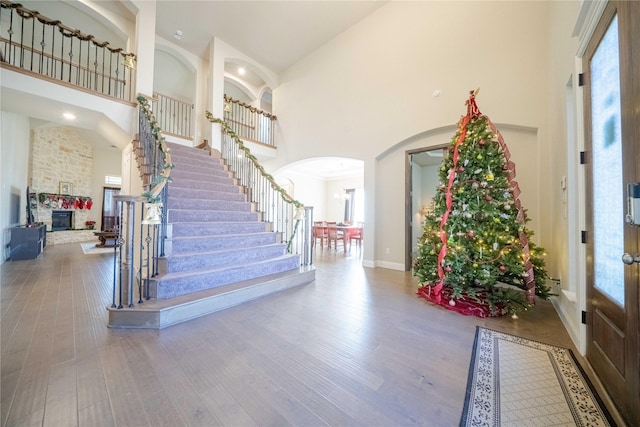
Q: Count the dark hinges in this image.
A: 4